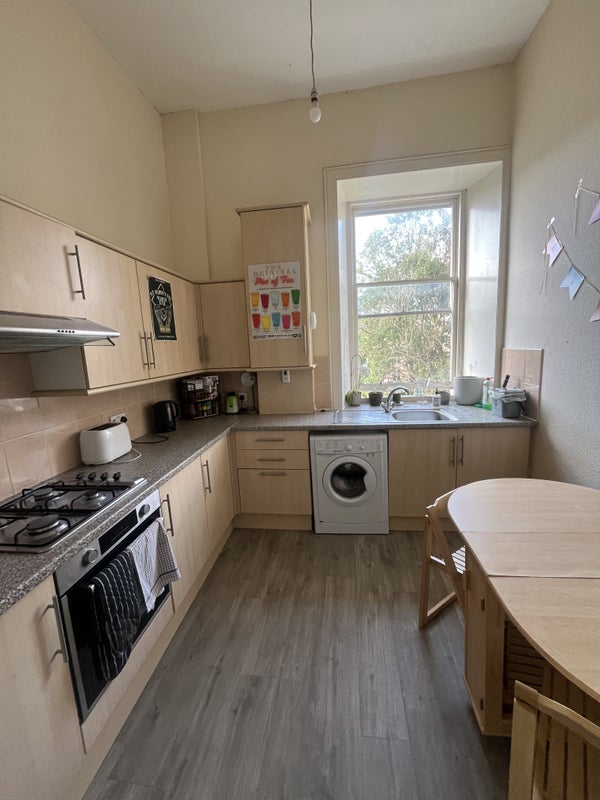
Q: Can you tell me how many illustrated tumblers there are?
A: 10